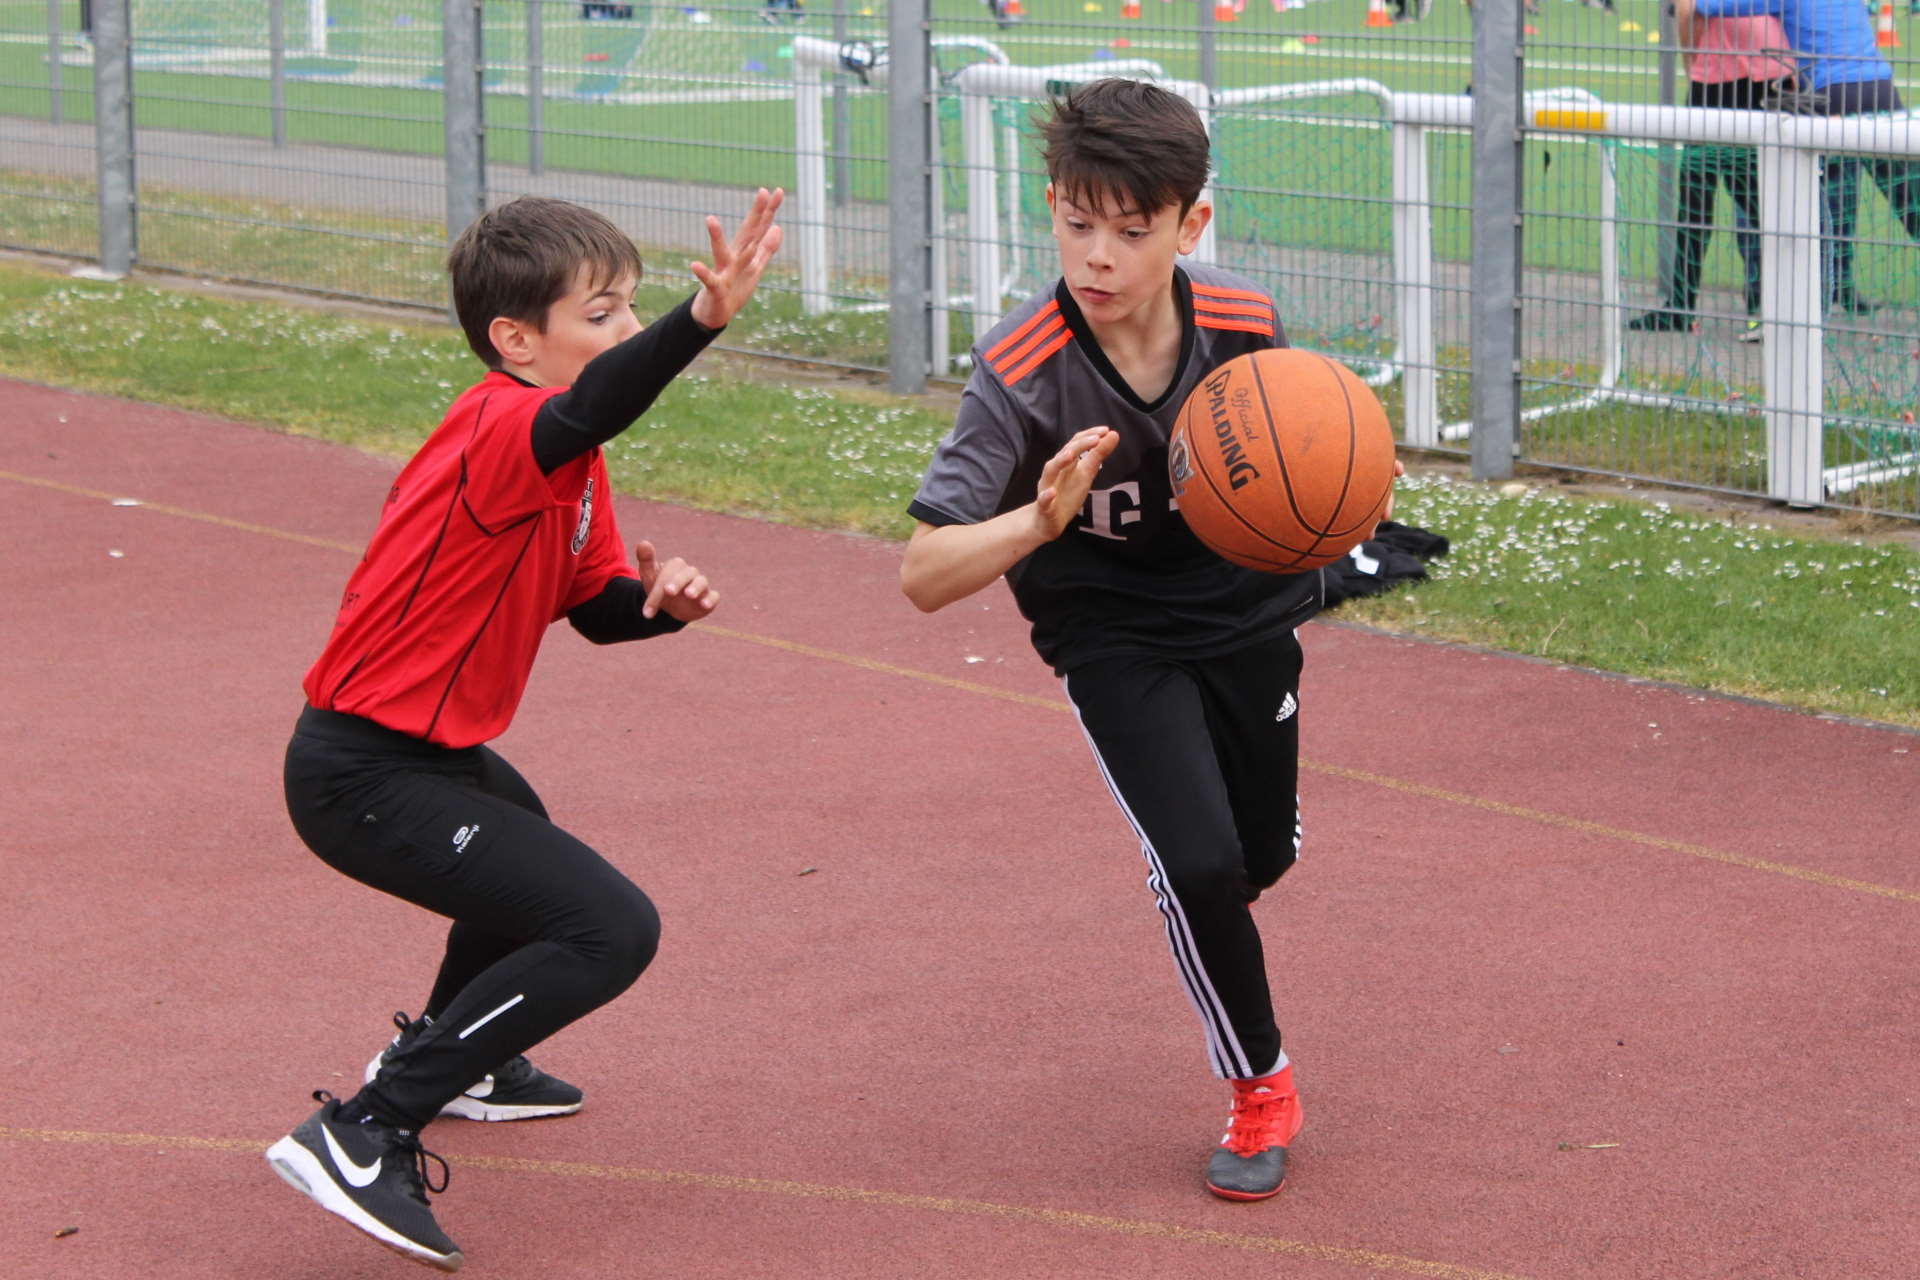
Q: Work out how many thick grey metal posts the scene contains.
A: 4